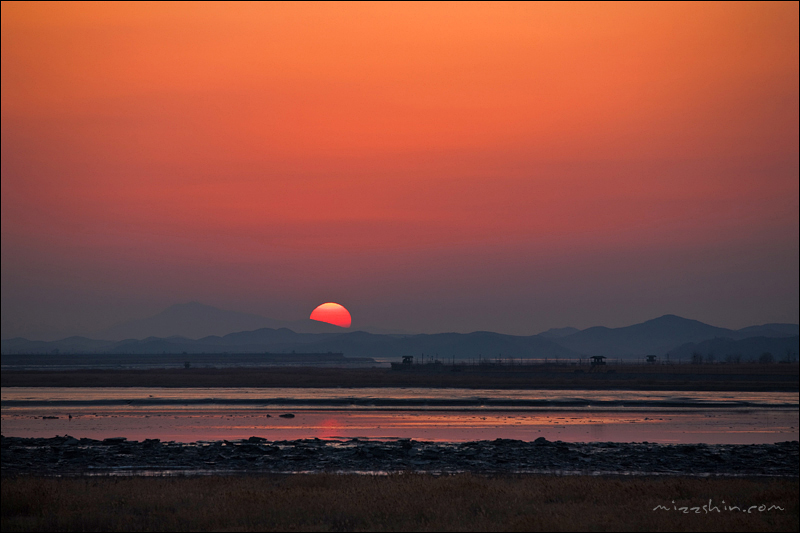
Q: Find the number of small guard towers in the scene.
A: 3